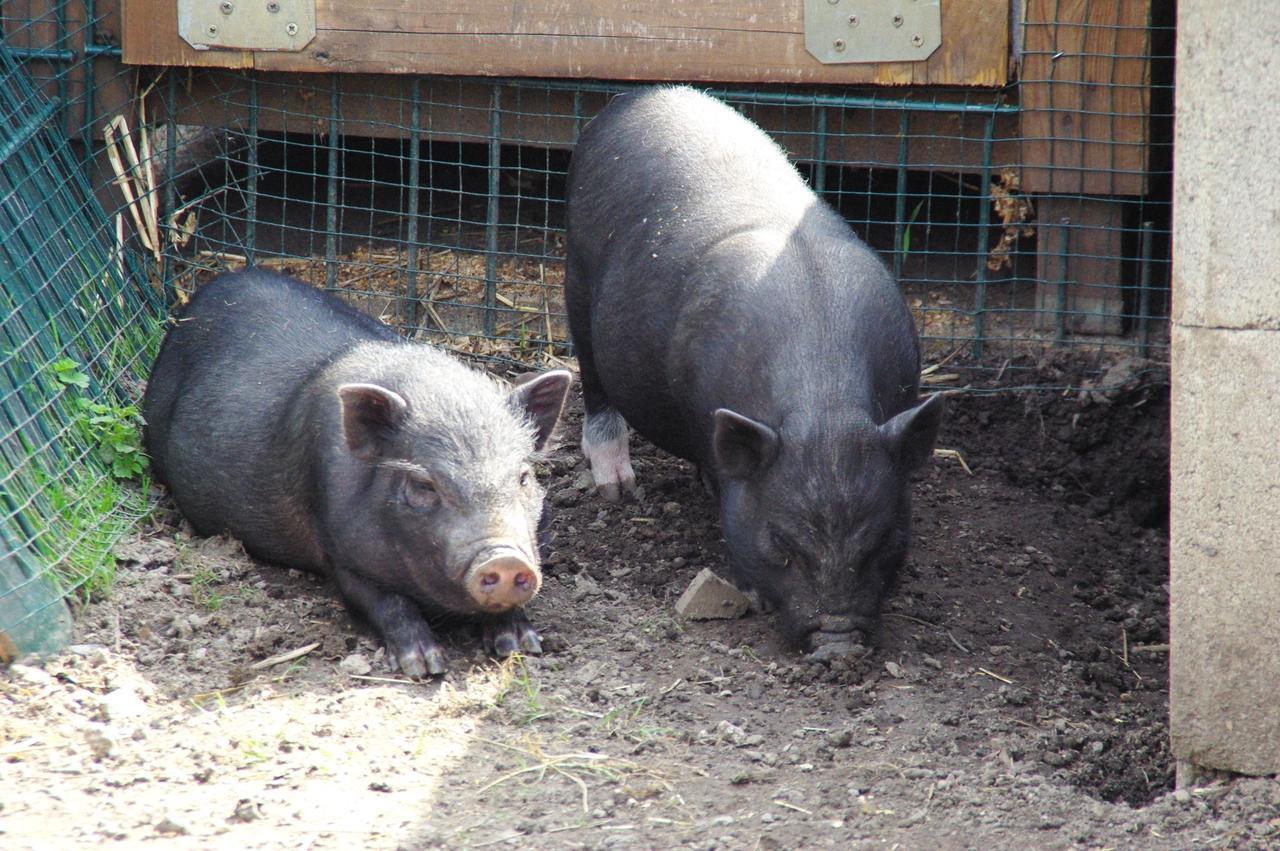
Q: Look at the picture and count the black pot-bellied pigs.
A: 2